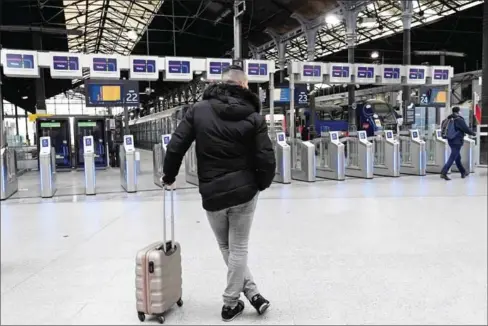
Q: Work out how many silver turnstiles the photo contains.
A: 14